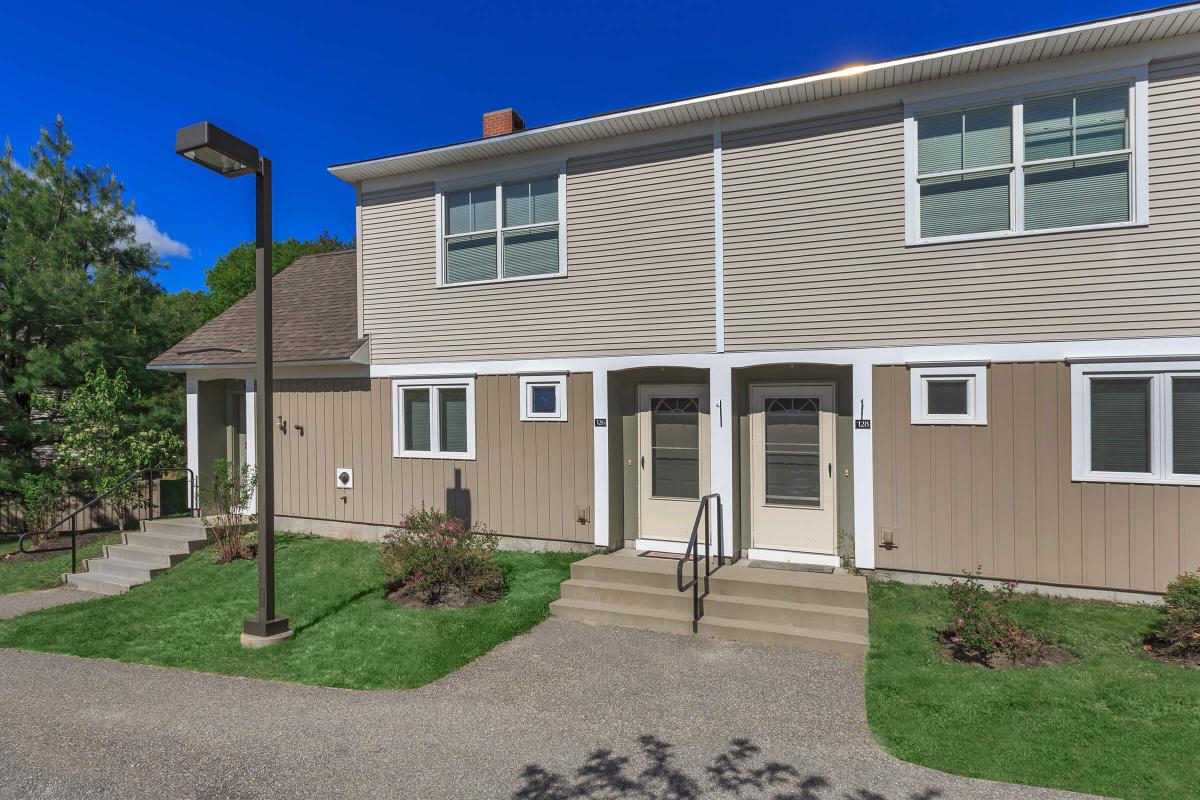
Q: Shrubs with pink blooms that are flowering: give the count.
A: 2